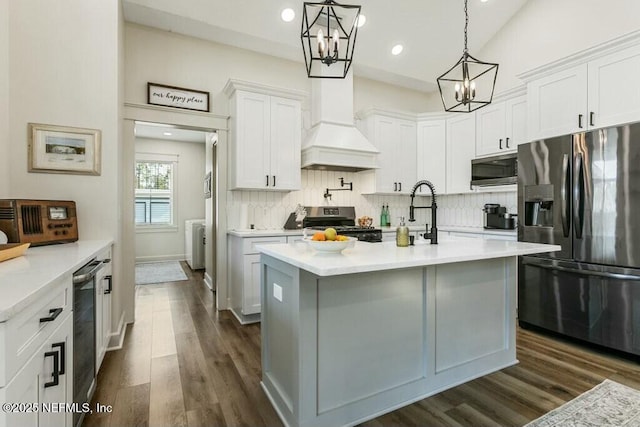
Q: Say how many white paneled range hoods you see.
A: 1